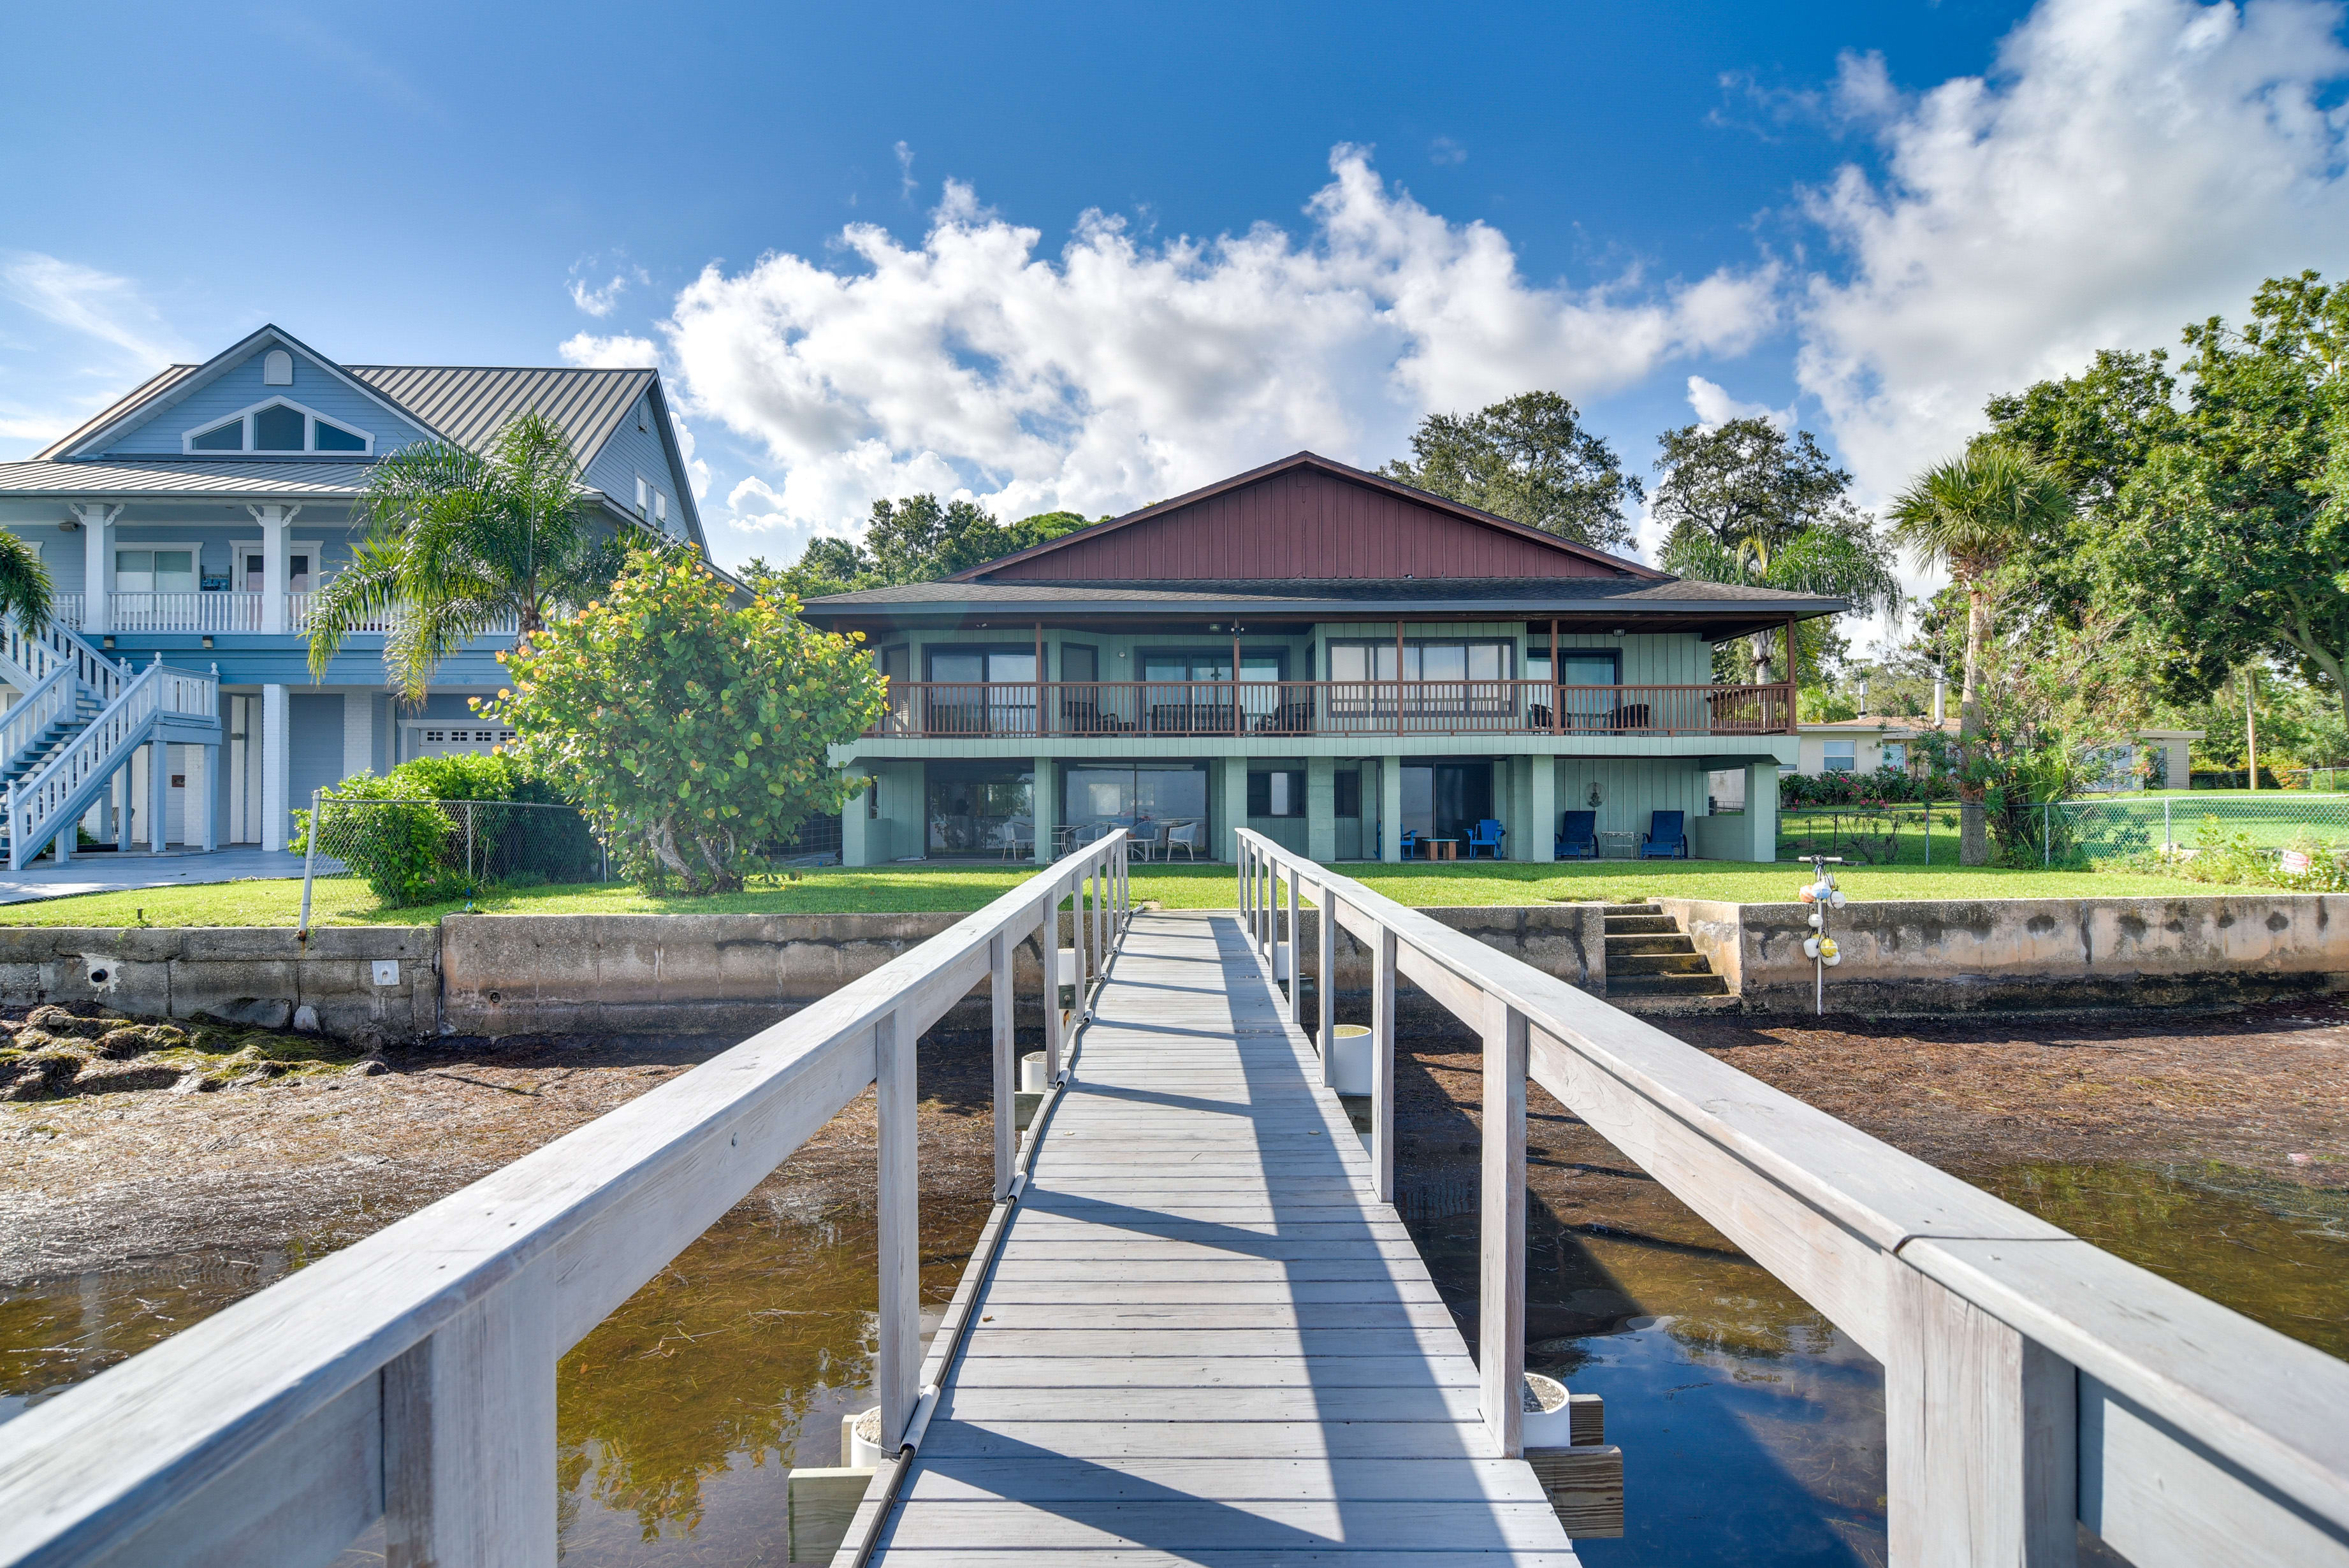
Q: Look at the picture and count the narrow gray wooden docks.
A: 1